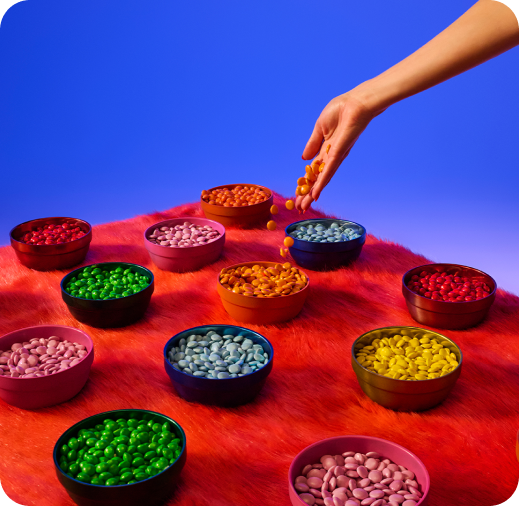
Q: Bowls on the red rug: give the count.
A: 12